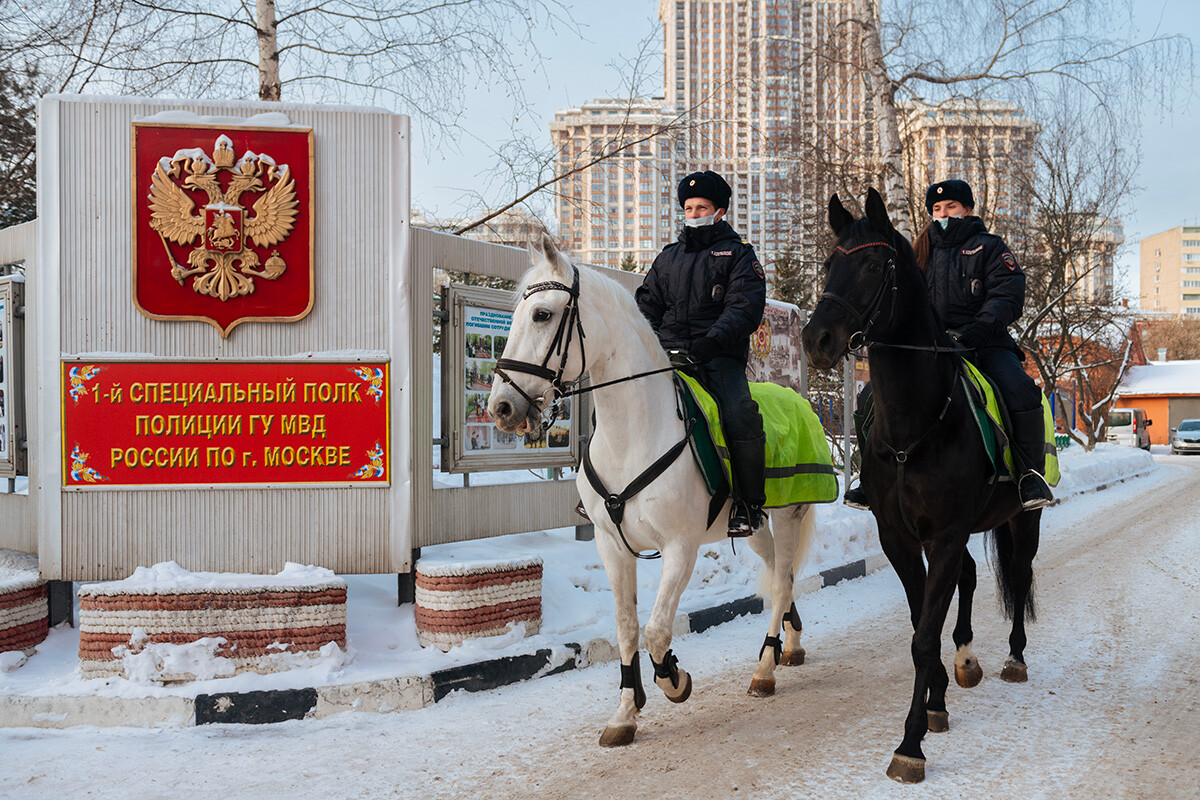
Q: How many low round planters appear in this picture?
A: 3